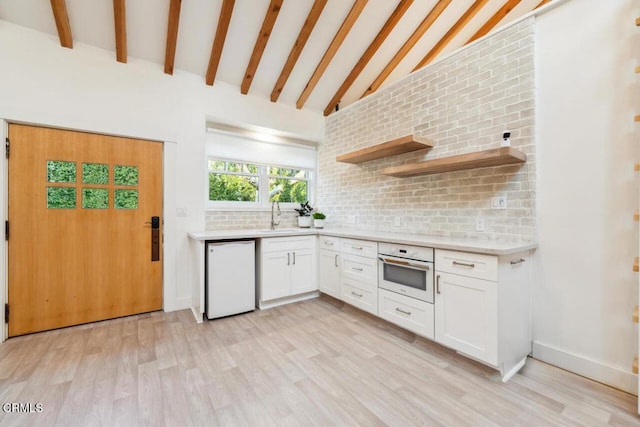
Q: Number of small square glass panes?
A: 6